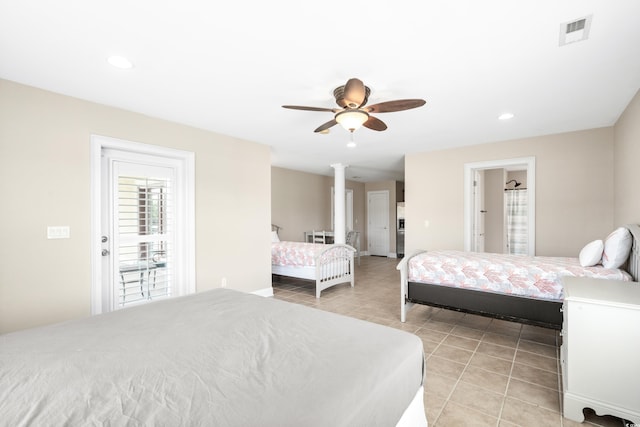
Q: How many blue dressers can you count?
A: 0